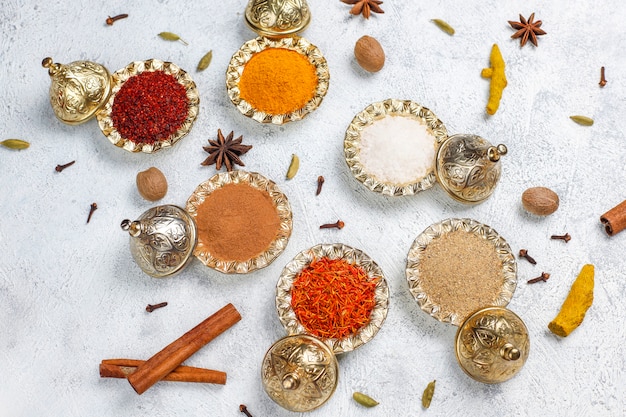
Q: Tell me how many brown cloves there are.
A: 11